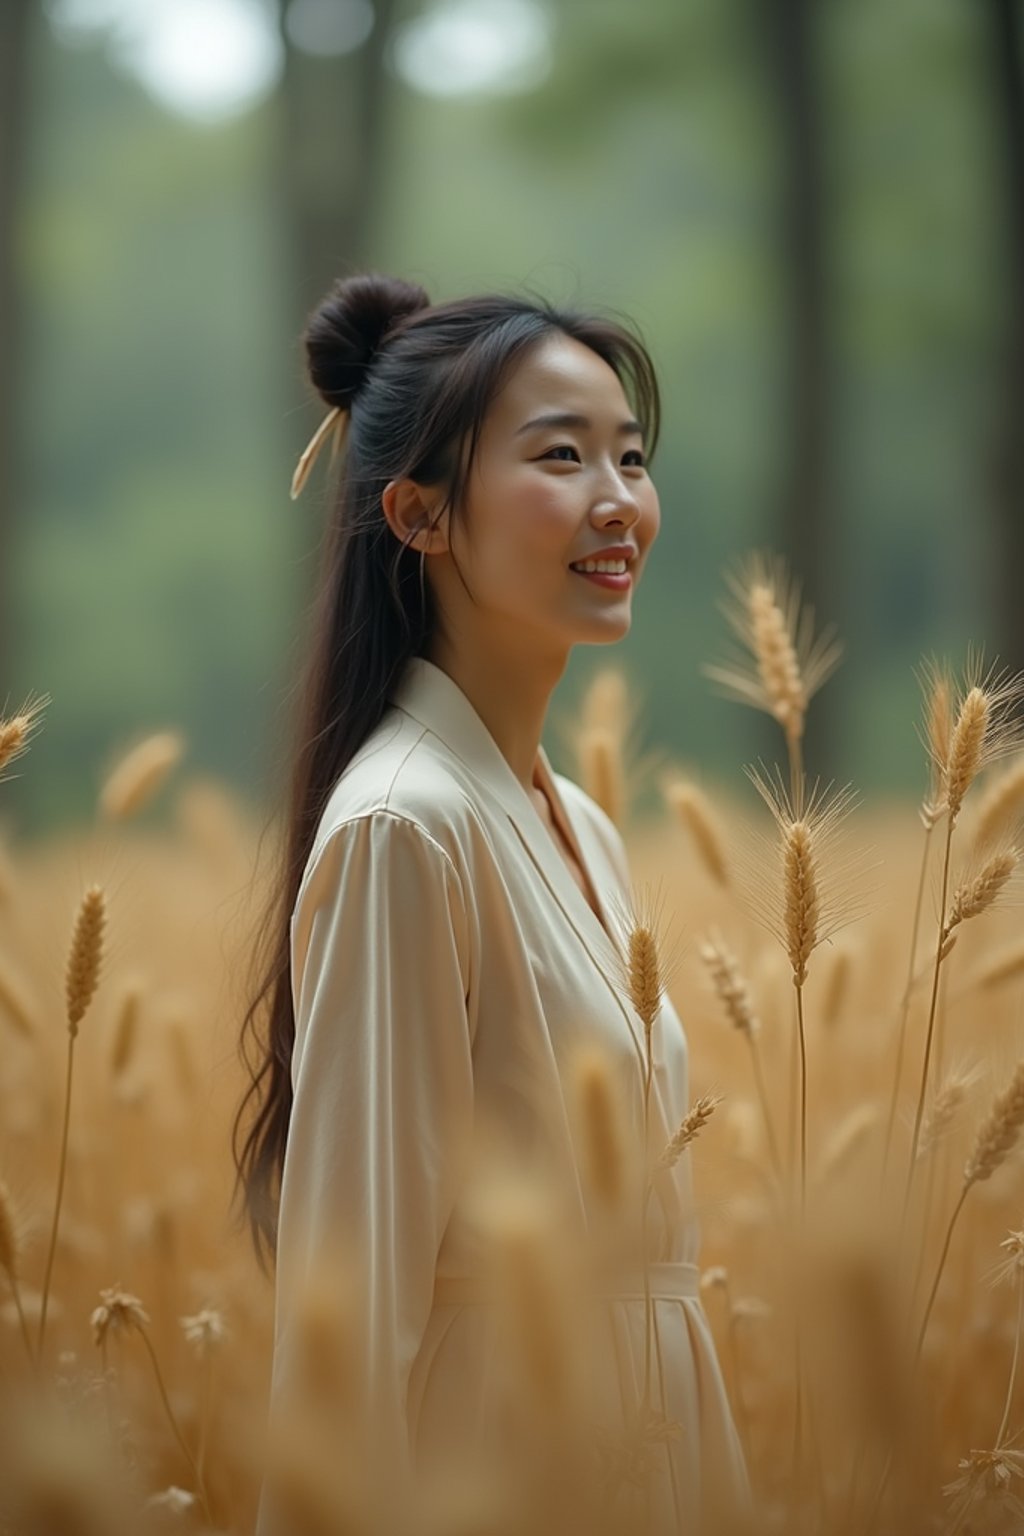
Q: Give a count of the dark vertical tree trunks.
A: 4